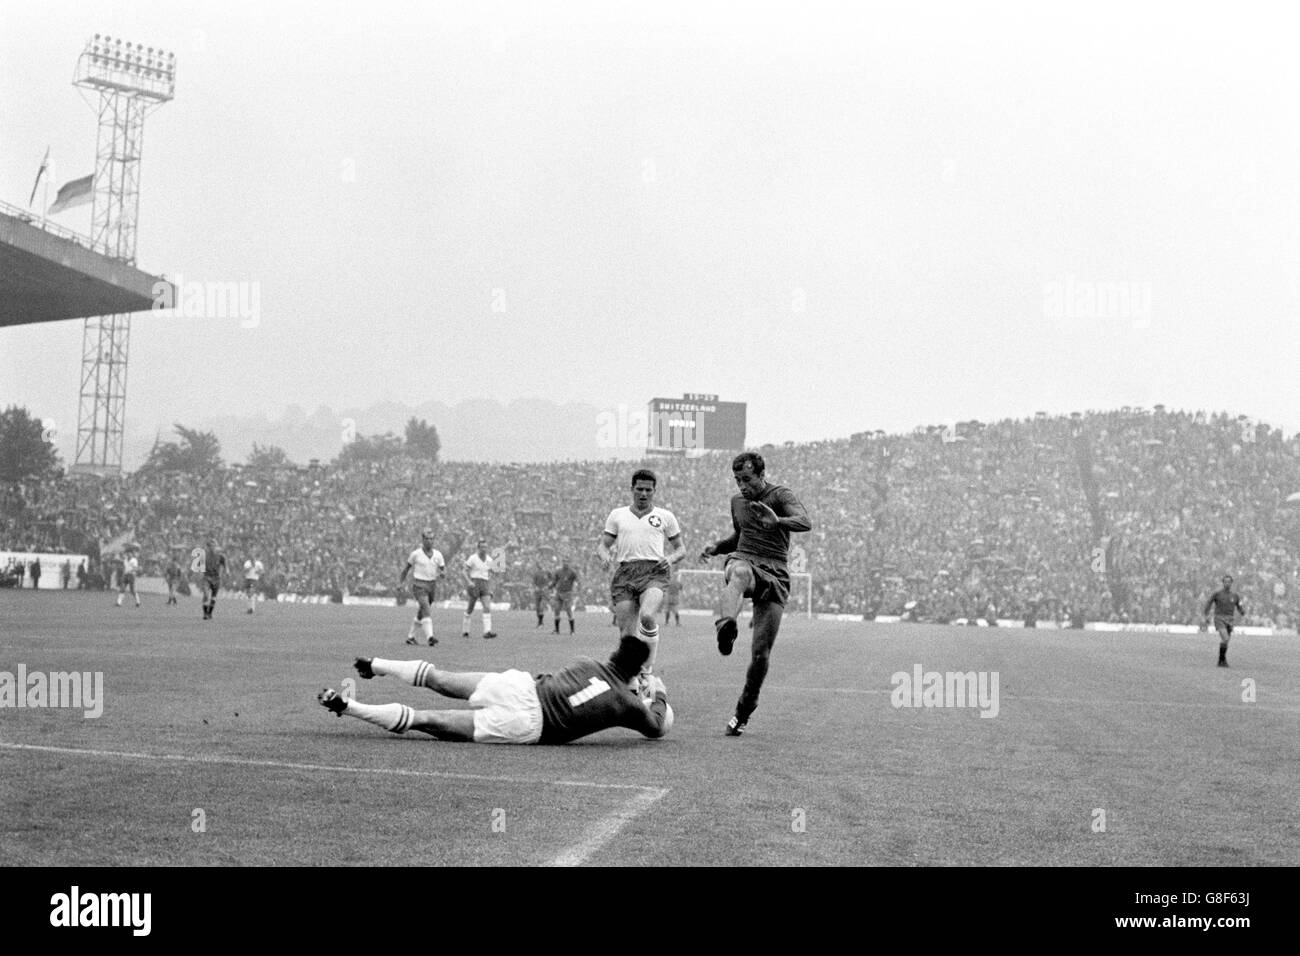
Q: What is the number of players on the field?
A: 13